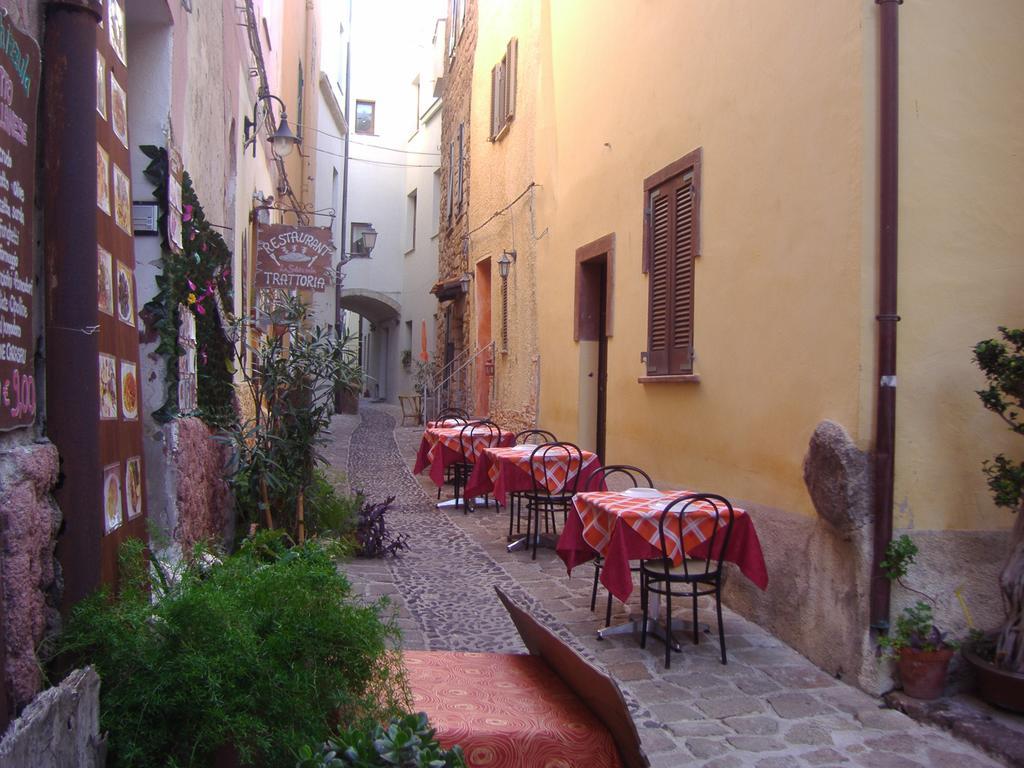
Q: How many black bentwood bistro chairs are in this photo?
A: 7